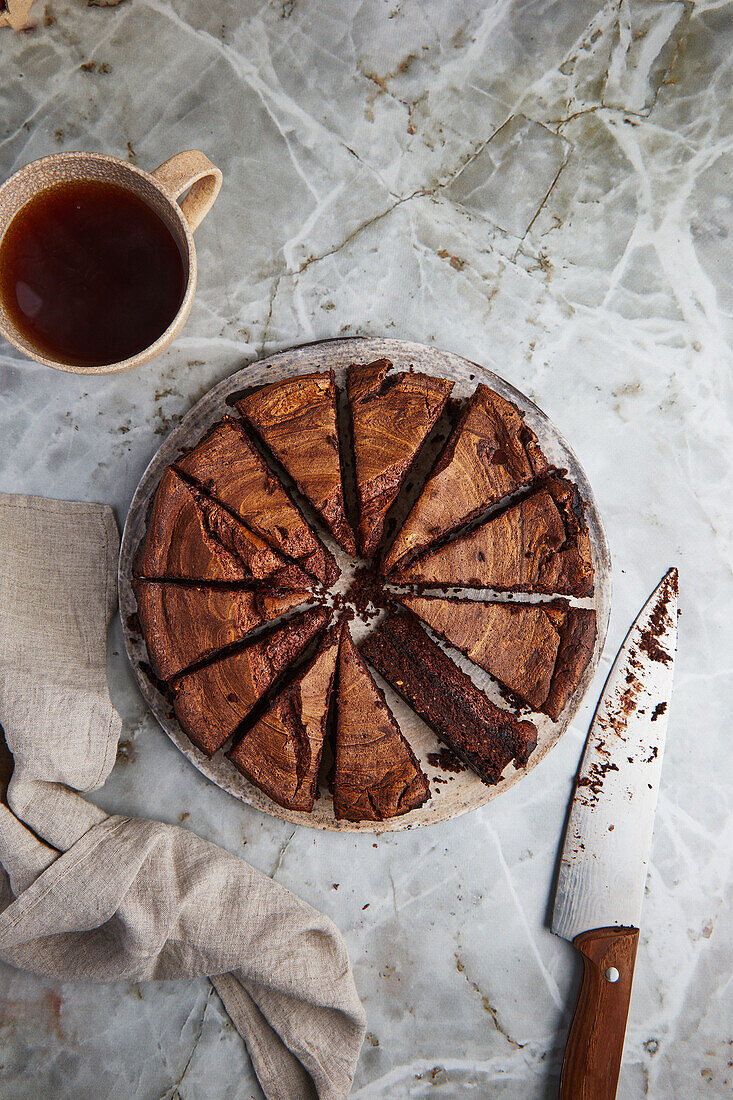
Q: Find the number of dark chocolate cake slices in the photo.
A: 12